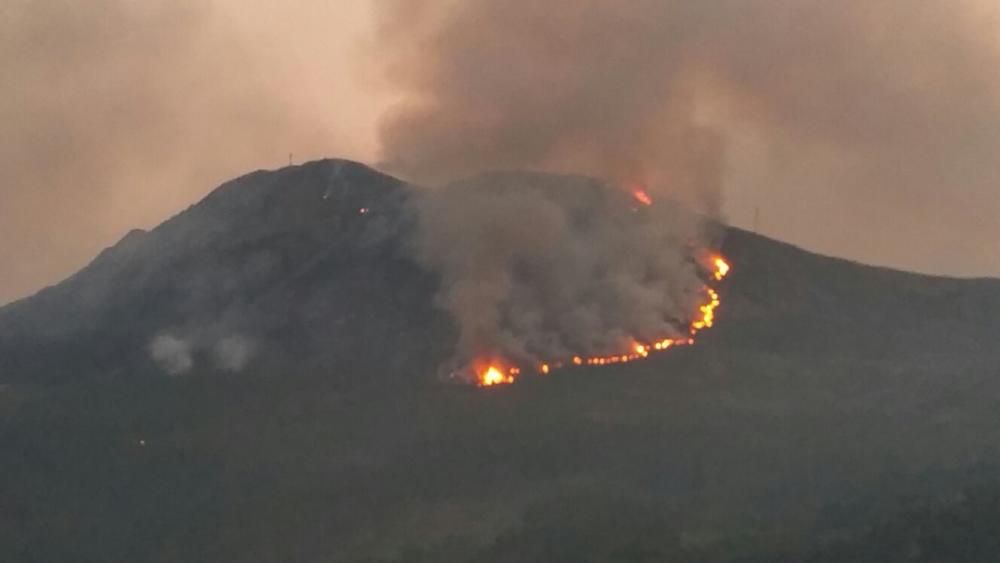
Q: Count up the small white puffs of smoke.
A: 2